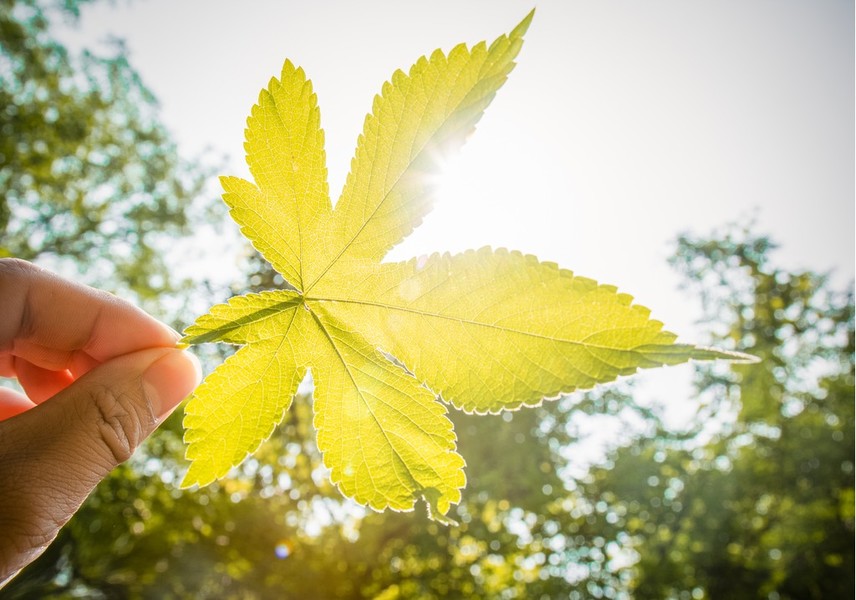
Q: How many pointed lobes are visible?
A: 7